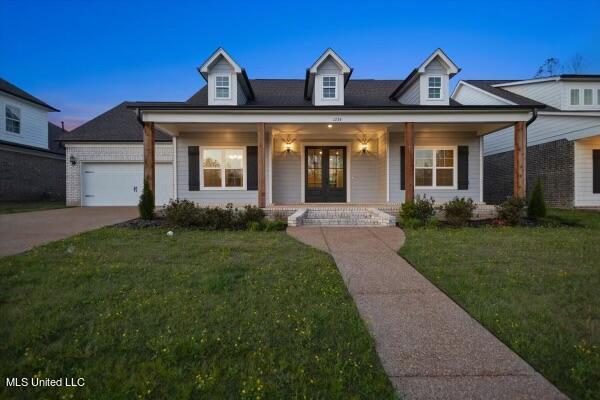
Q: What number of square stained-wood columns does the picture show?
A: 4